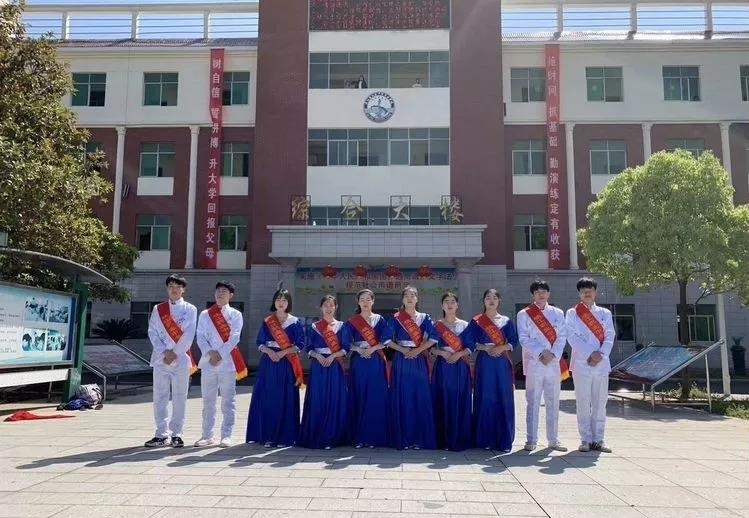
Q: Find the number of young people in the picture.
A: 10